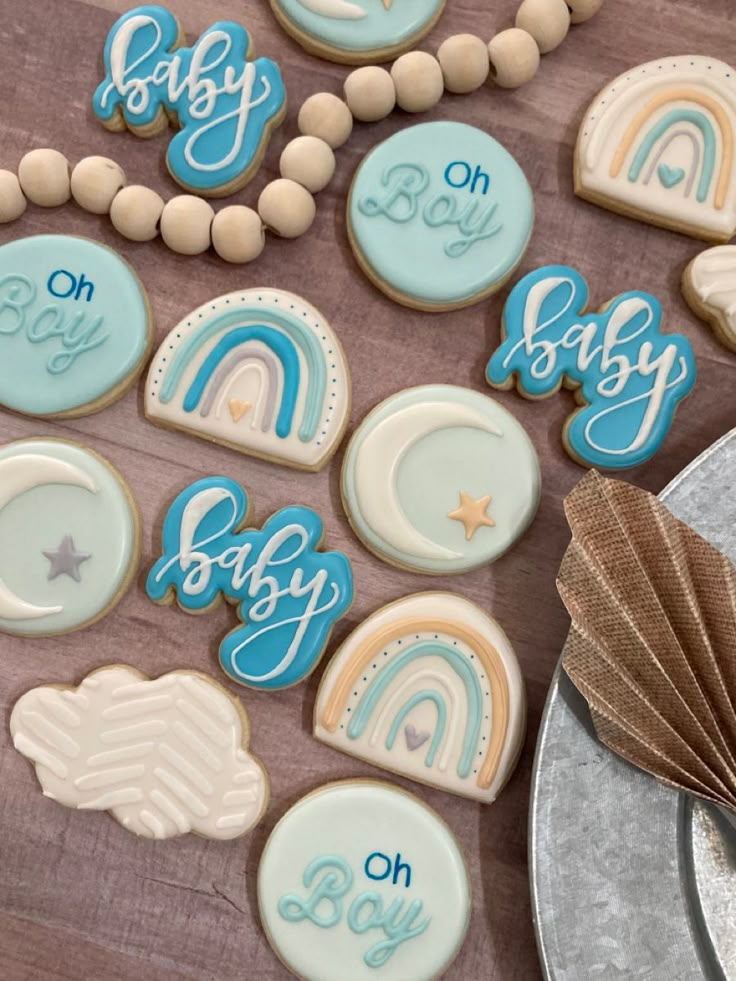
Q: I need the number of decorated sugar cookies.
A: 14